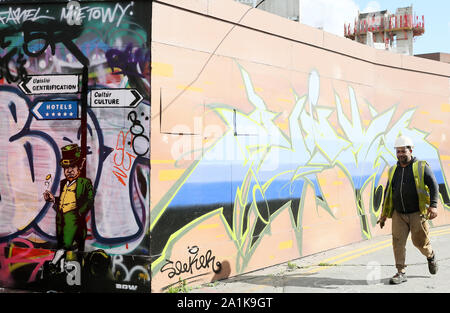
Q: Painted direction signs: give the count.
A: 3